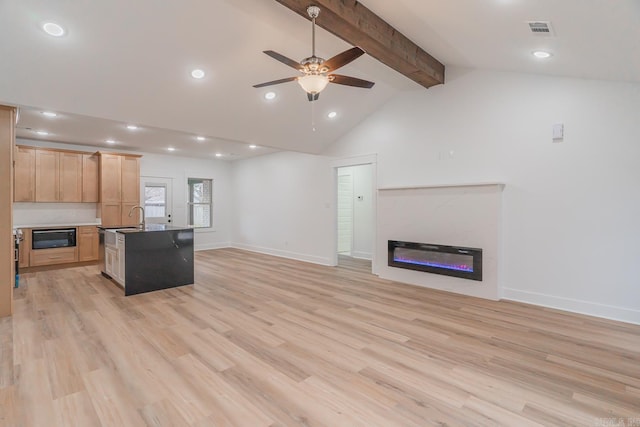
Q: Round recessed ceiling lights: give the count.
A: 13